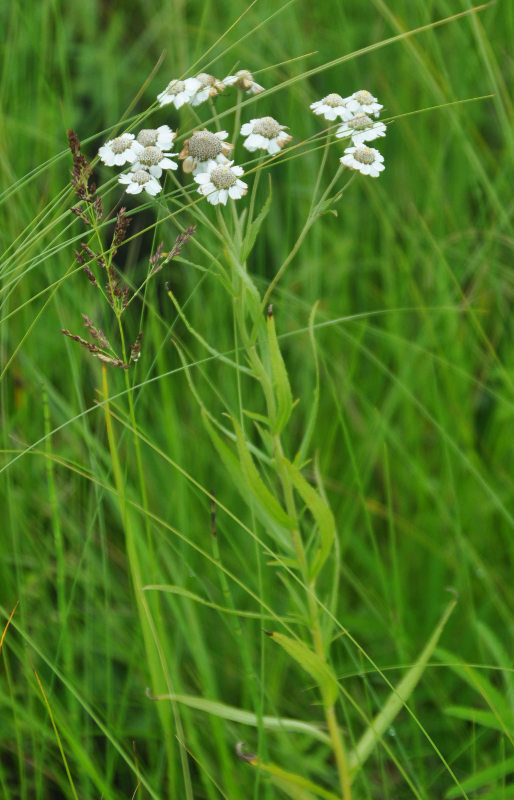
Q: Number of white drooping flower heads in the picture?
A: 14